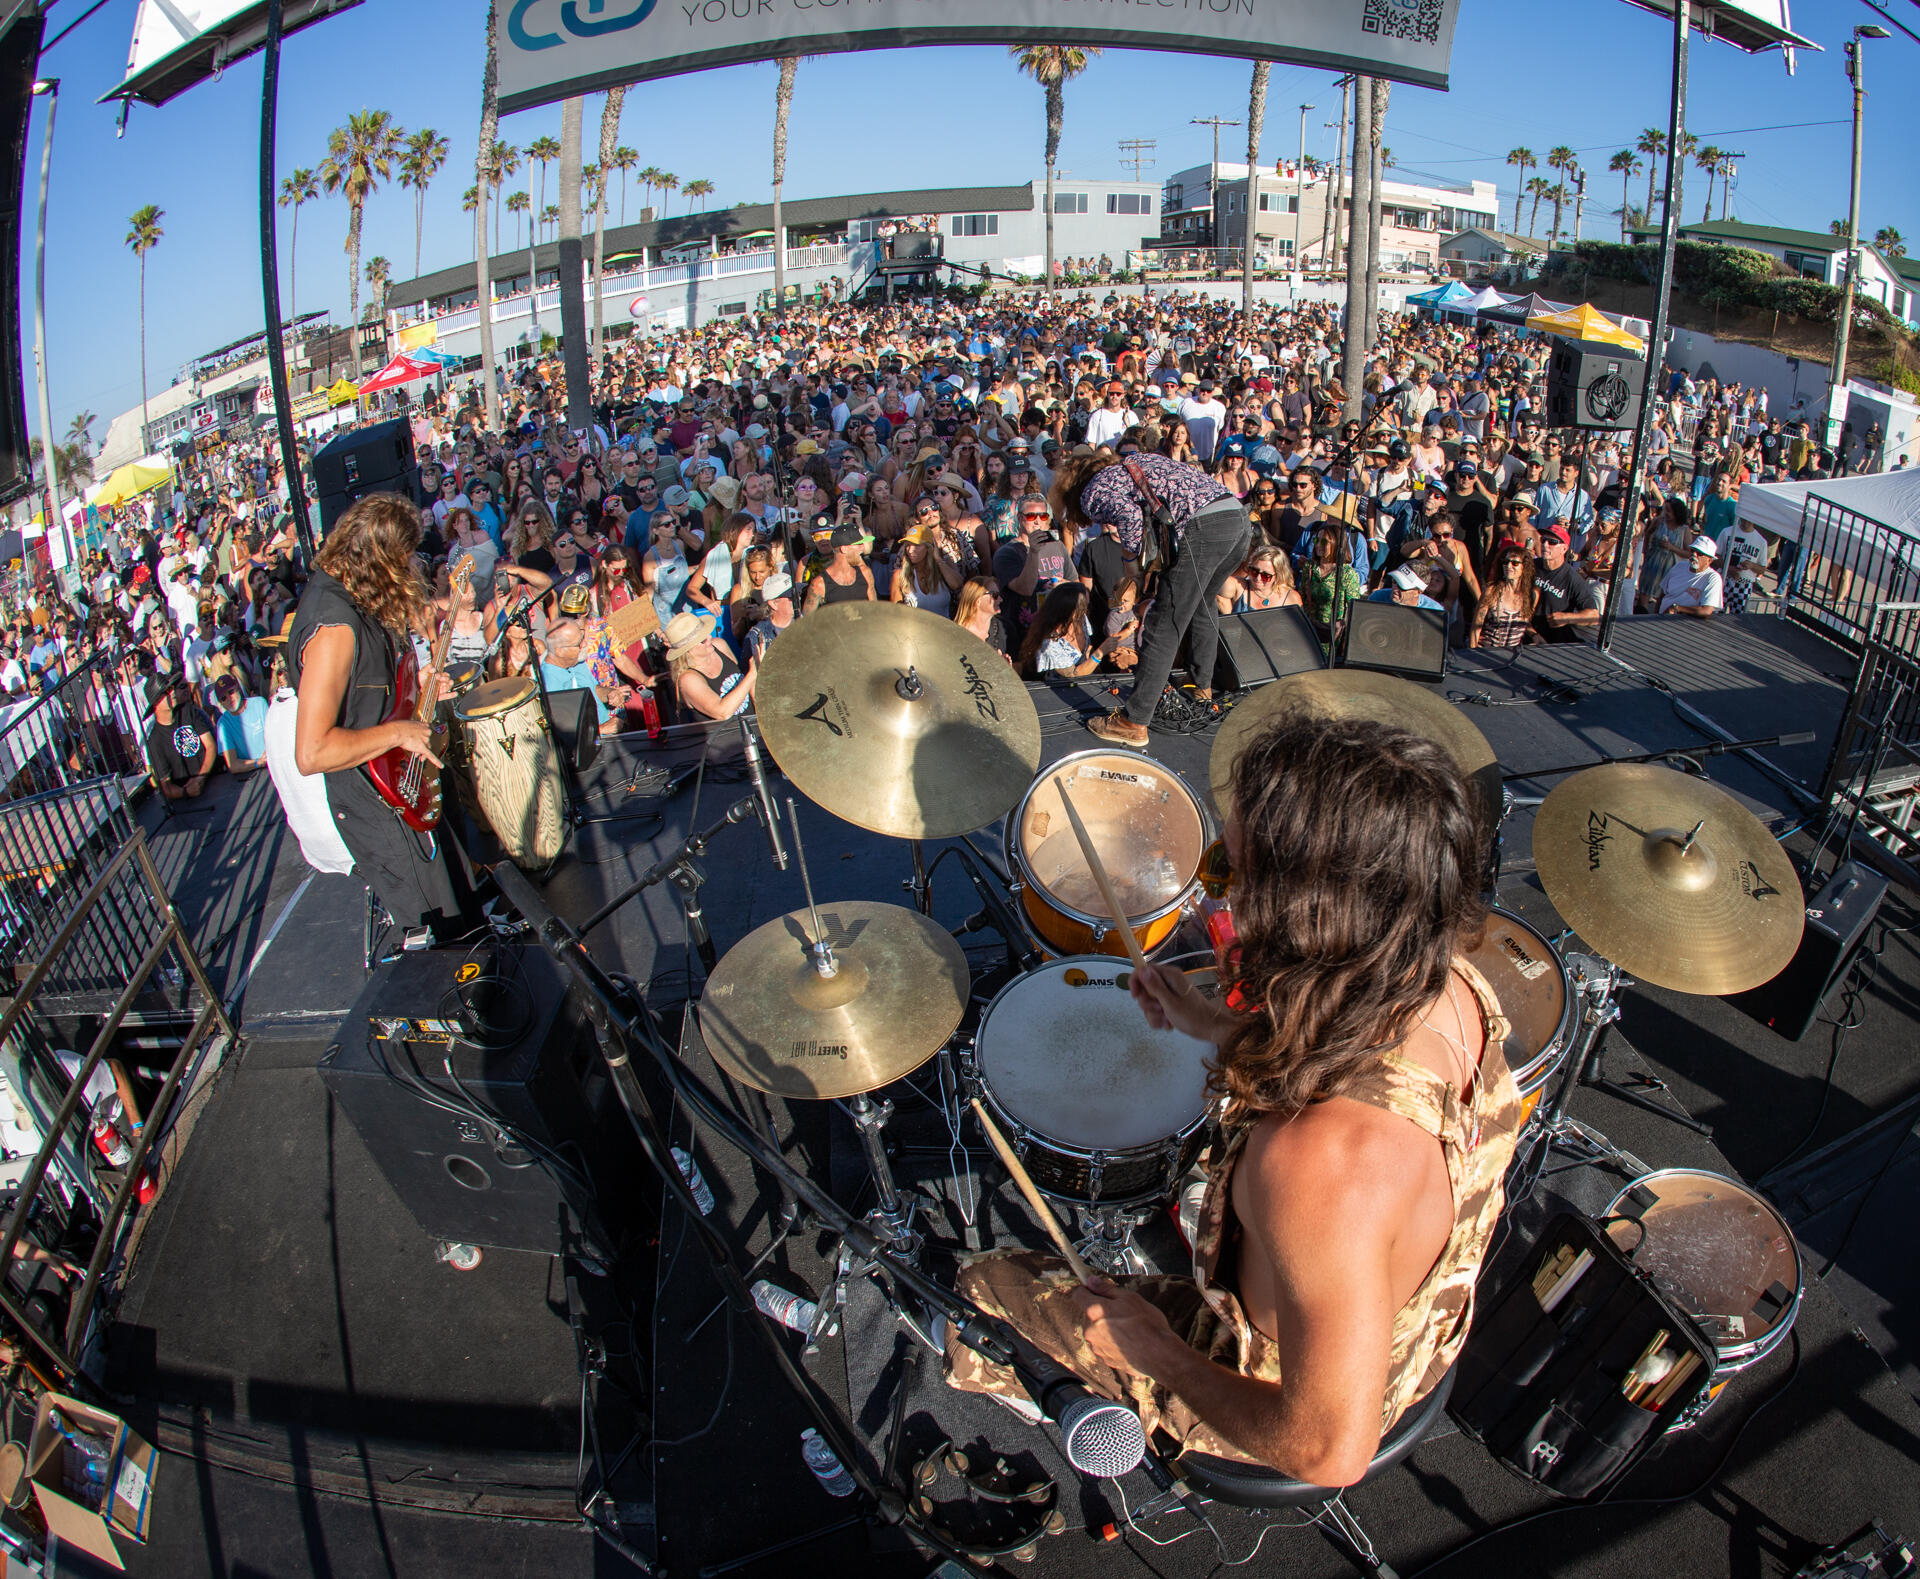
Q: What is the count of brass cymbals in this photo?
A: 4